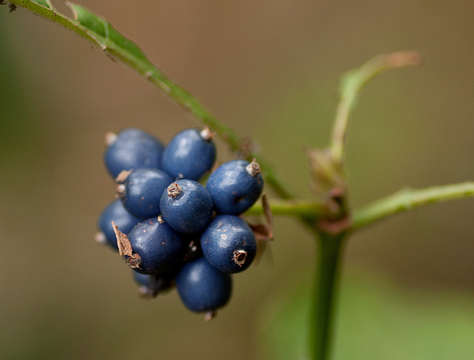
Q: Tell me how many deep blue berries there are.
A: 10